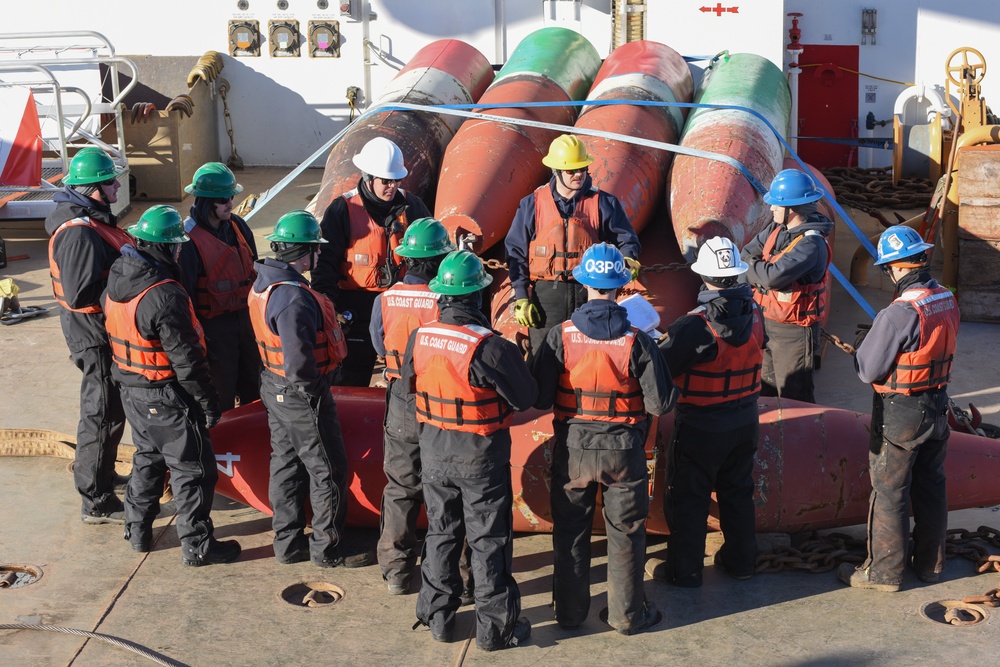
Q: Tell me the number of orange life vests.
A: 12